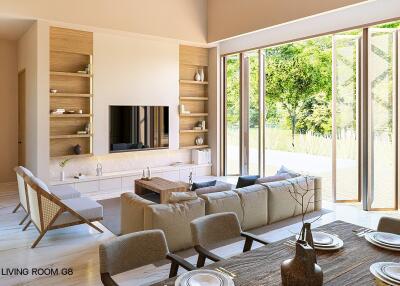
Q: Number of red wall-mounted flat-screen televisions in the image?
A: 0